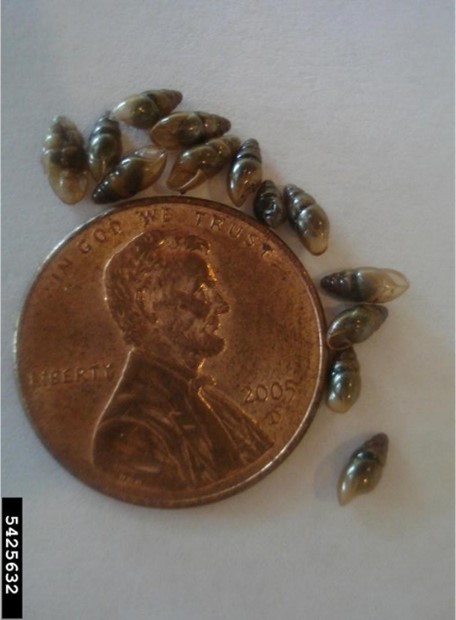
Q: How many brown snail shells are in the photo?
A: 13